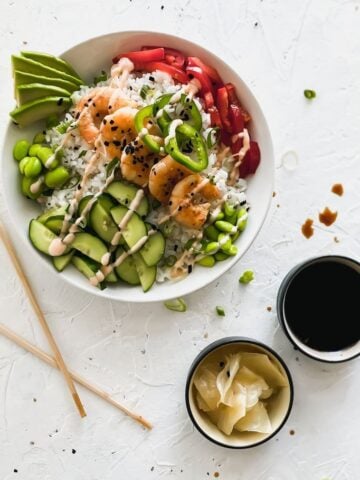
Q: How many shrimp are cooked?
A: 5